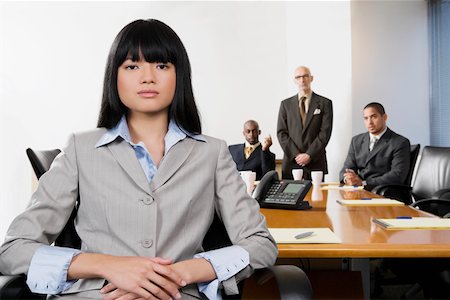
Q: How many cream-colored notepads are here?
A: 4